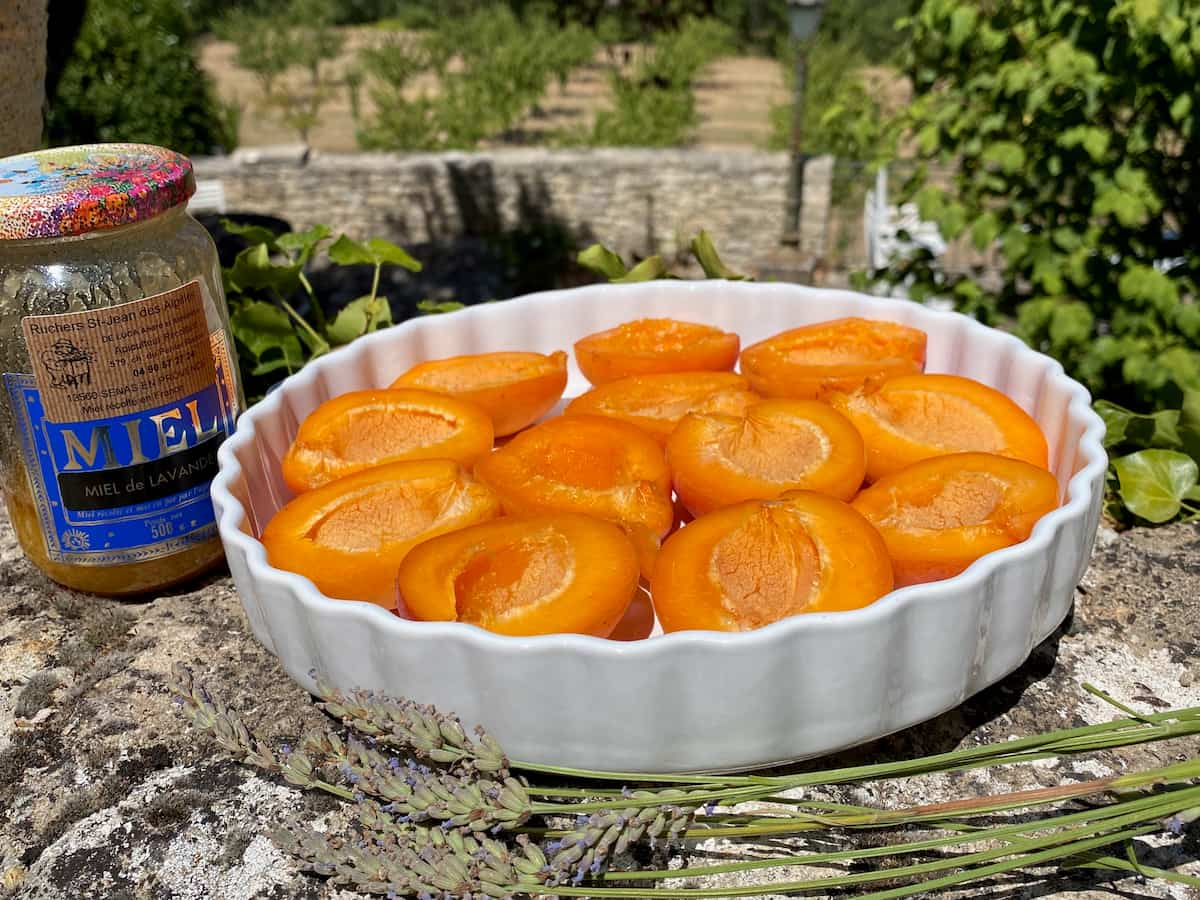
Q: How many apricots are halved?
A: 12